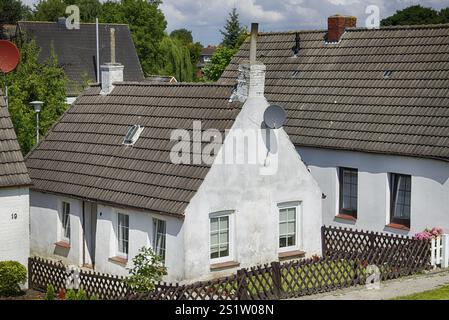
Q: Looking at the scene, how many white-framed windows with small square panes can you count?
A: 5